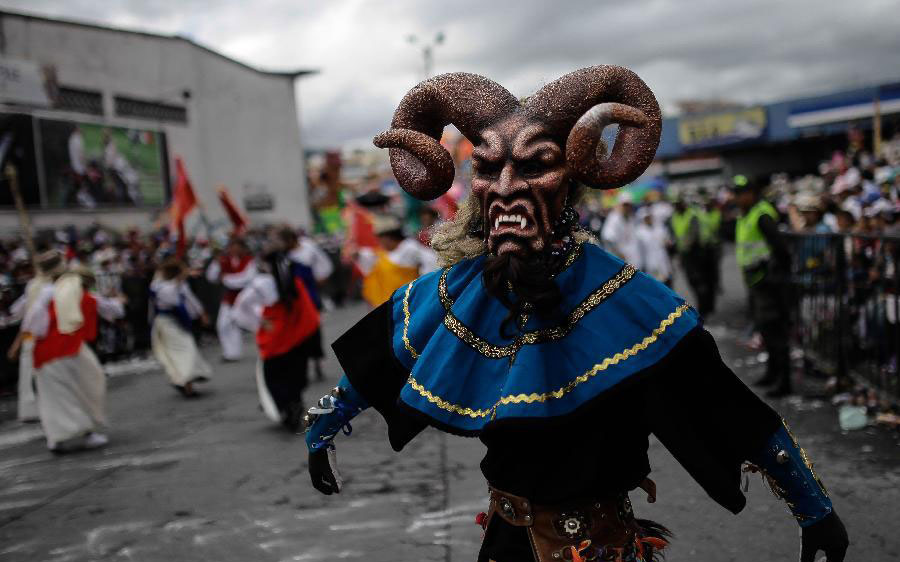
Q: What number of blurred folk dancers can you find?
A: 7